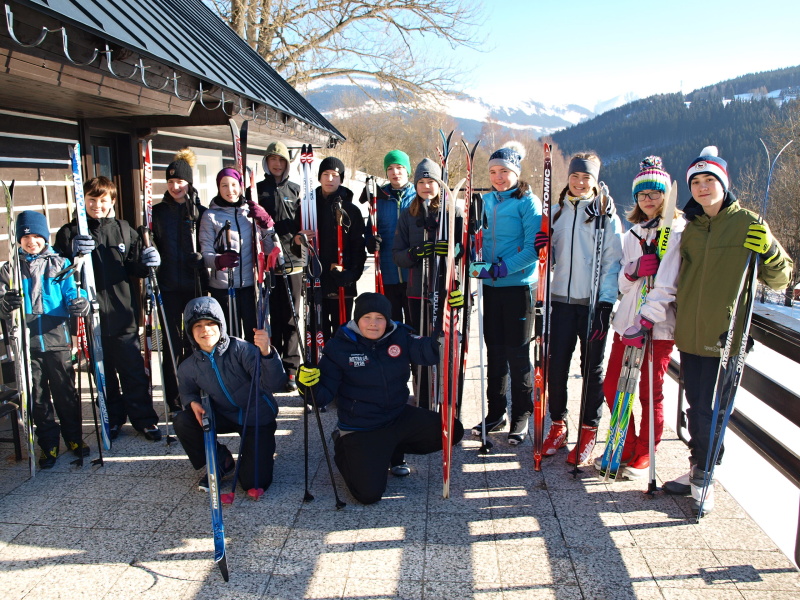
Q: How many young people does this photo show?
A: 14